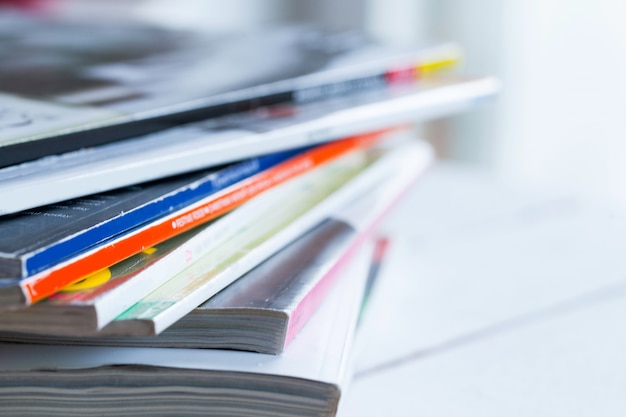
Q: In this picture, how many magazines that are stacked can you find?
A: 8